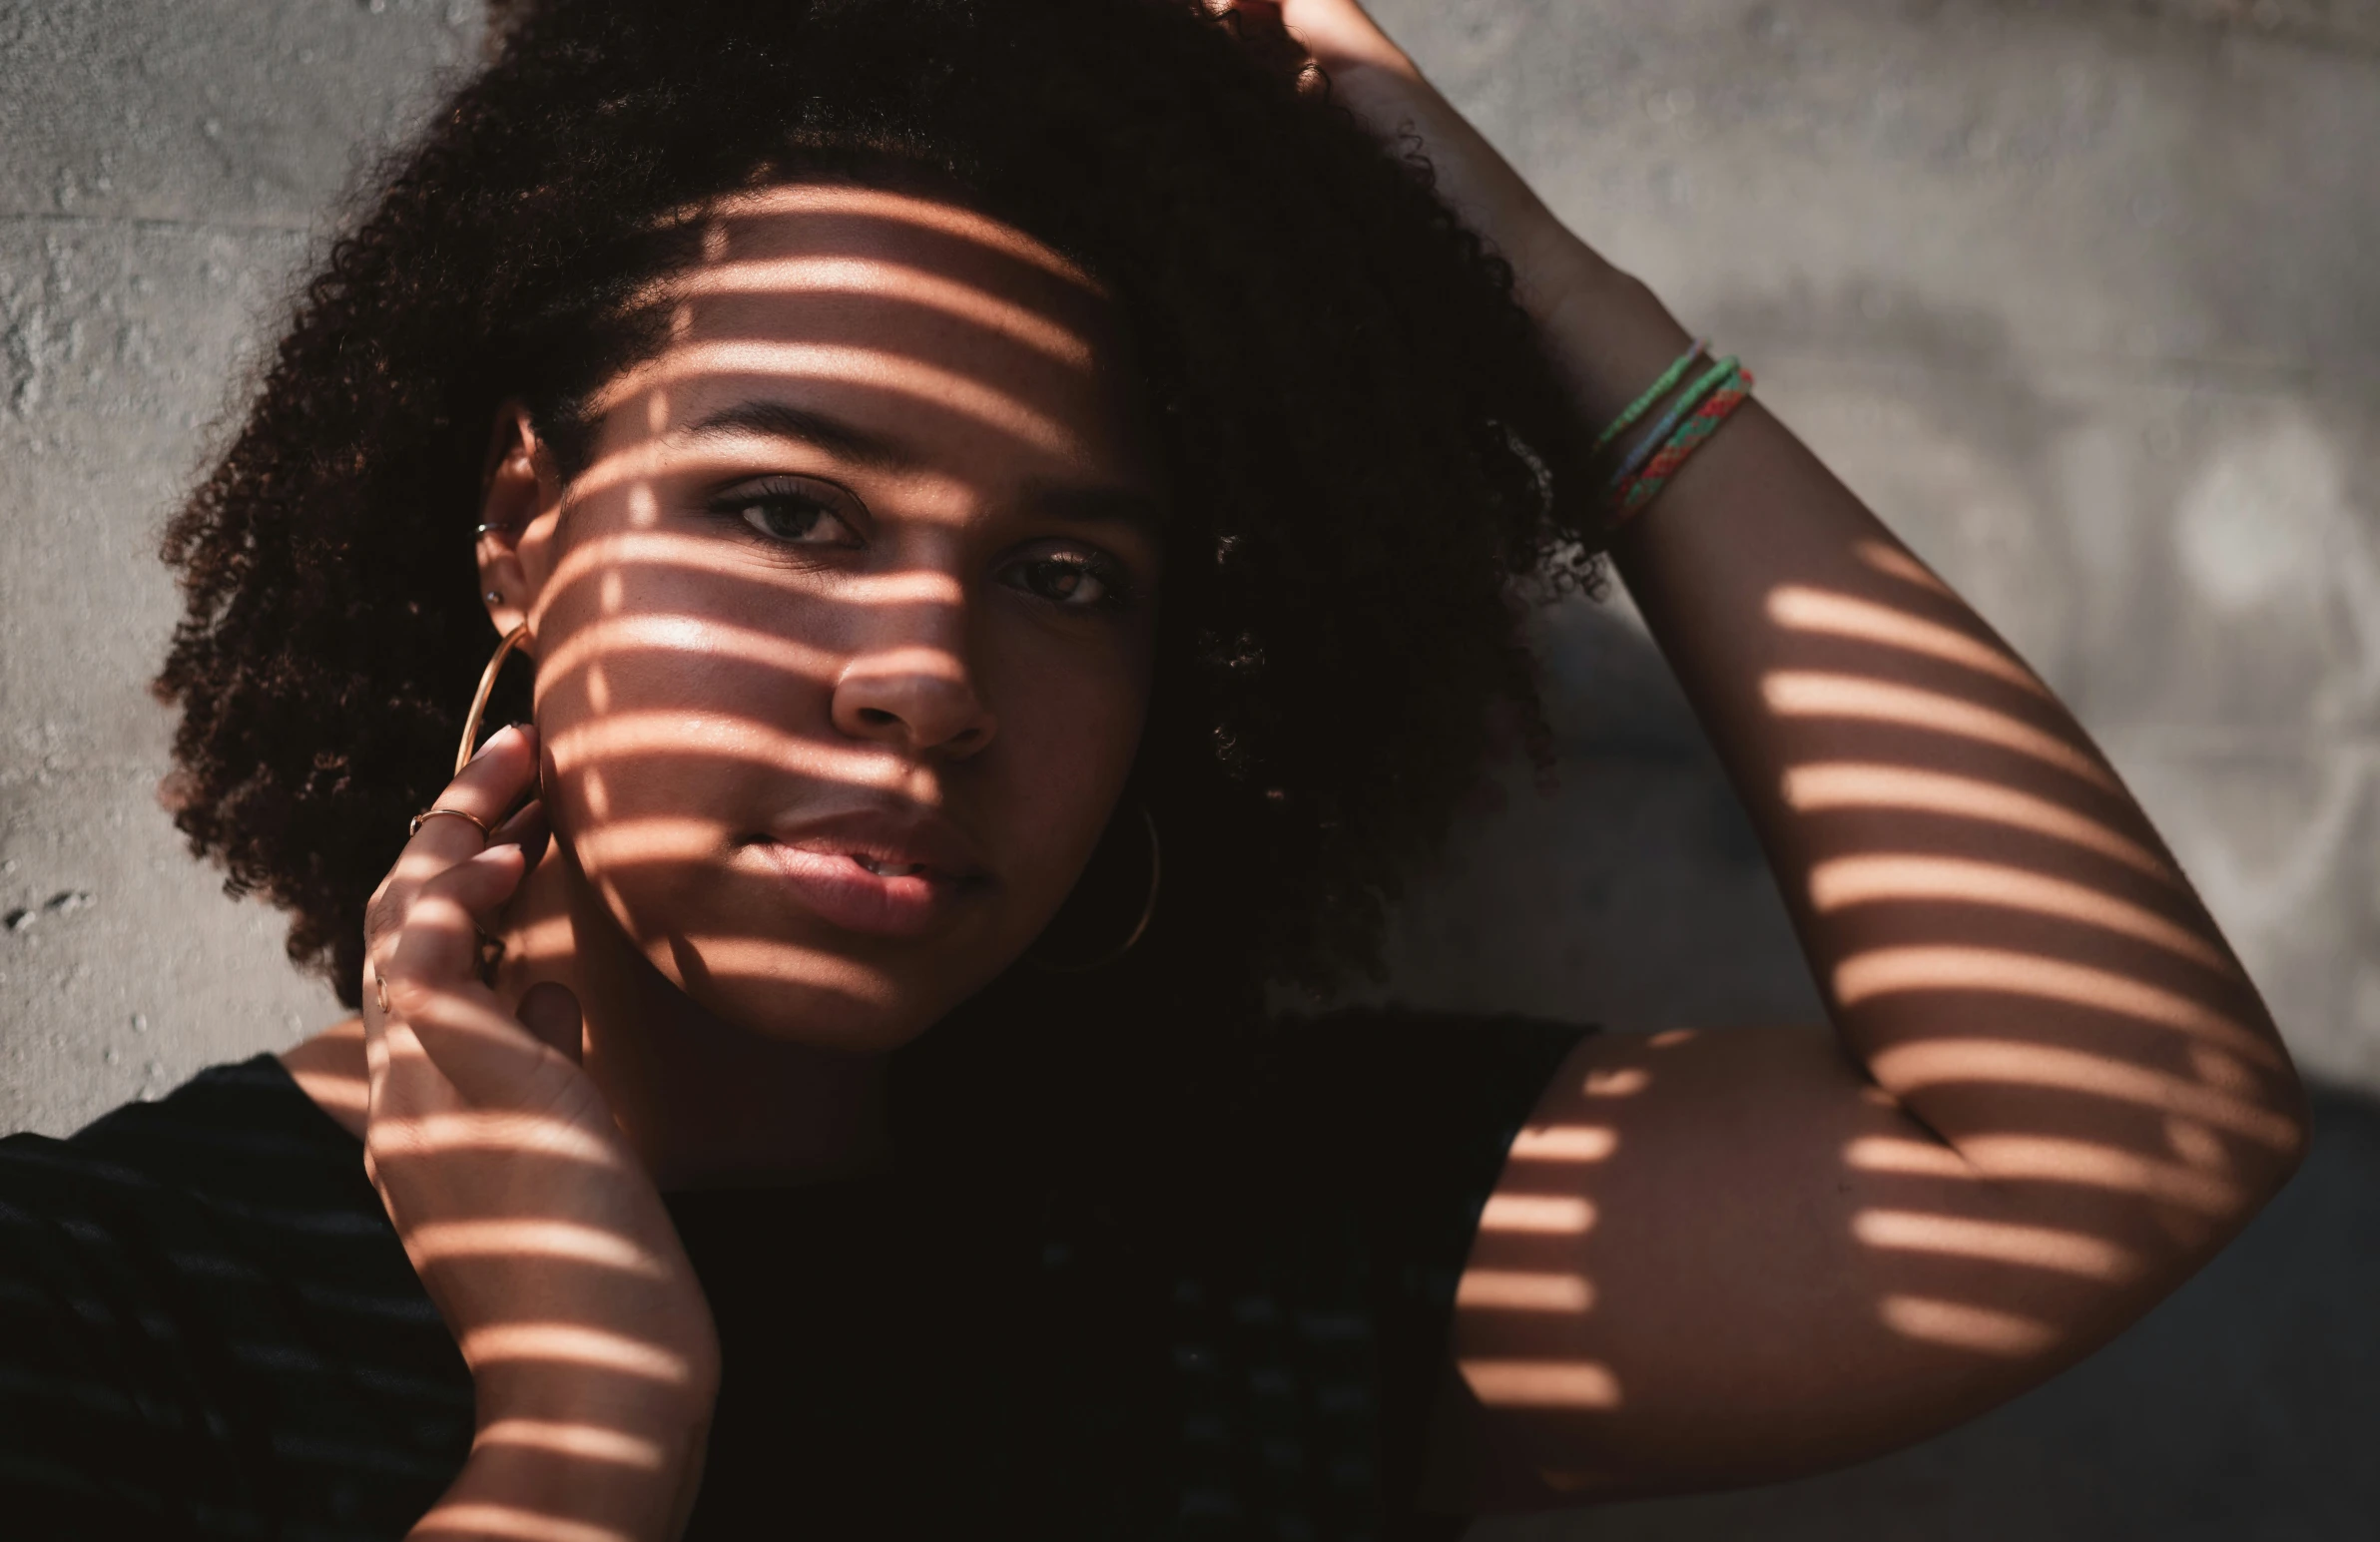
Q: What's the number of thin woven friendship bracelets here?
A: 3